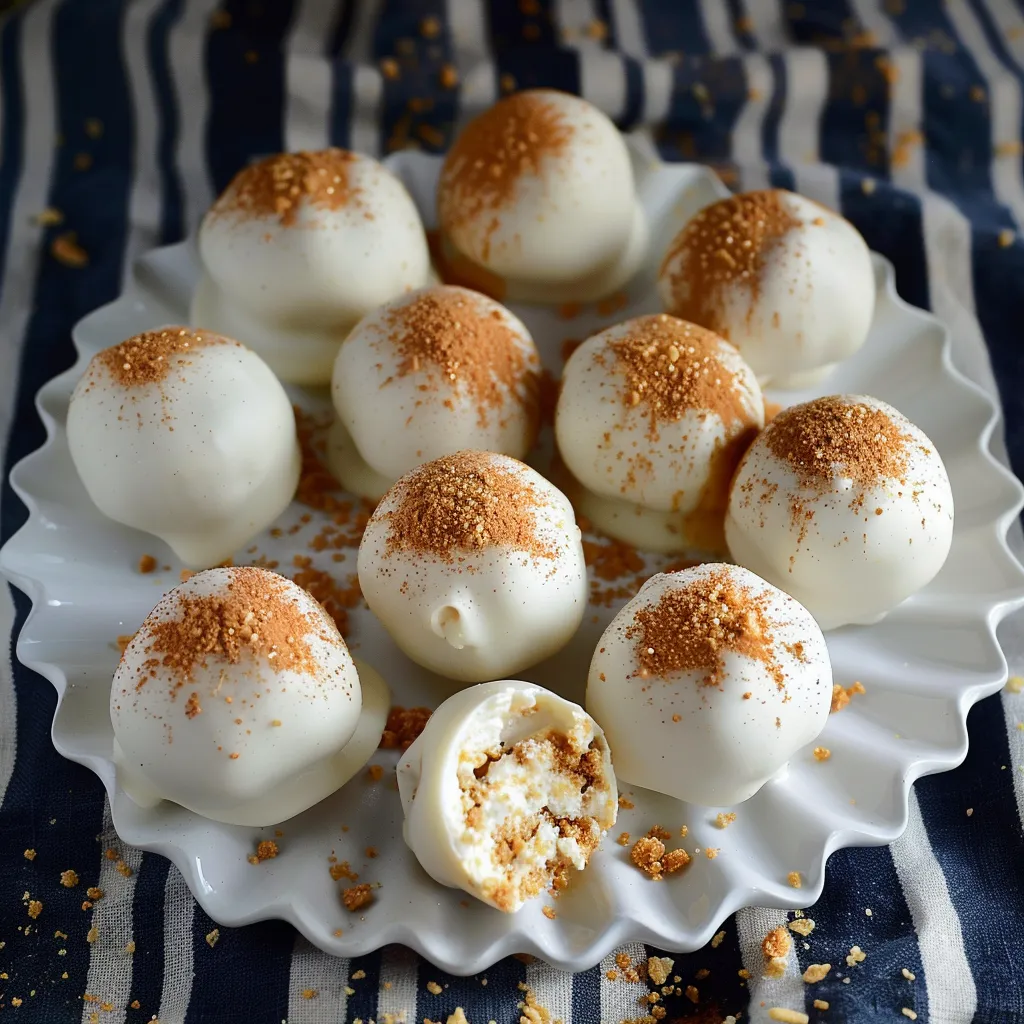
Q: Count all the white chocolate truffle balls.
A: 11